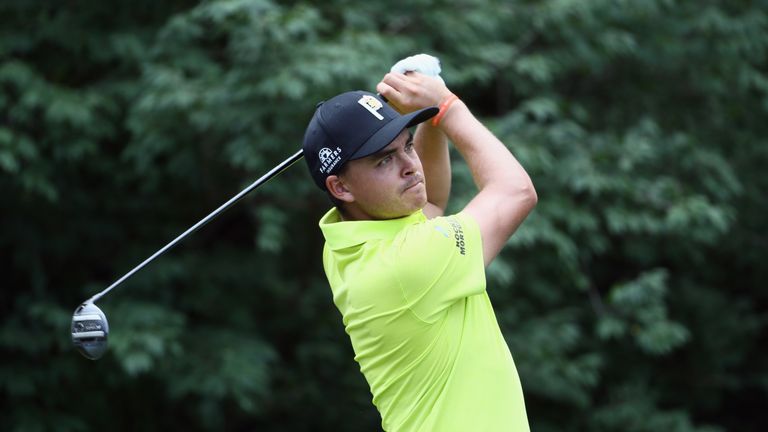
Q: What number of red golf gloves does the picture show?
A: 0